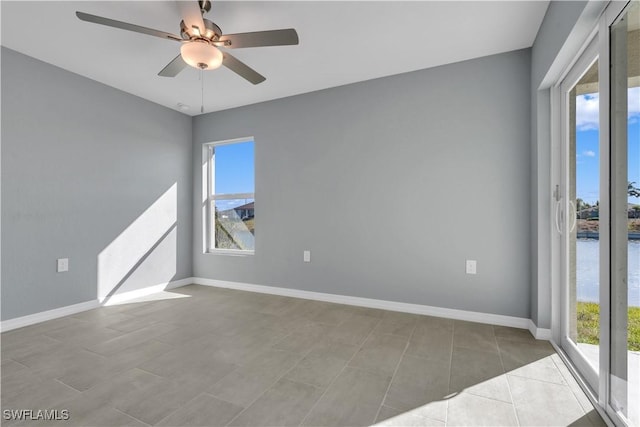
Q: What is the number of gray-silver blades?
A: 5